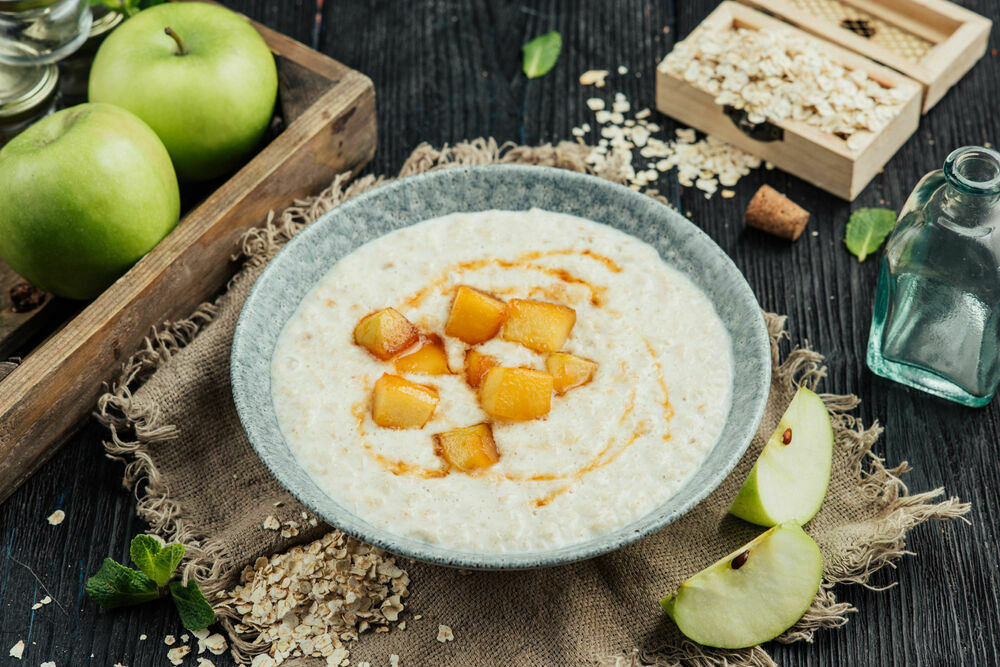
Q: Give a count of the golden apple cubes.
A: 9